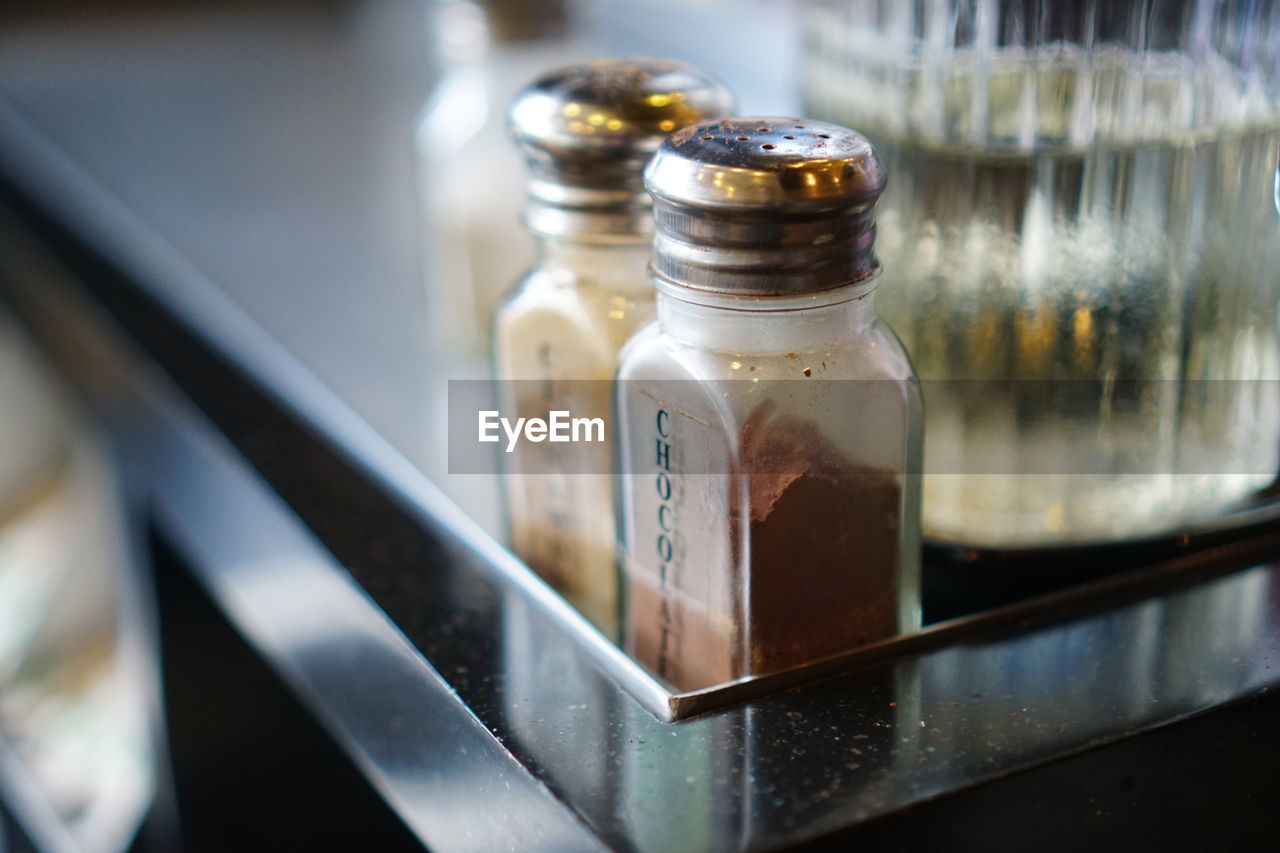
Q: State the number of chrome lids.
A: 2